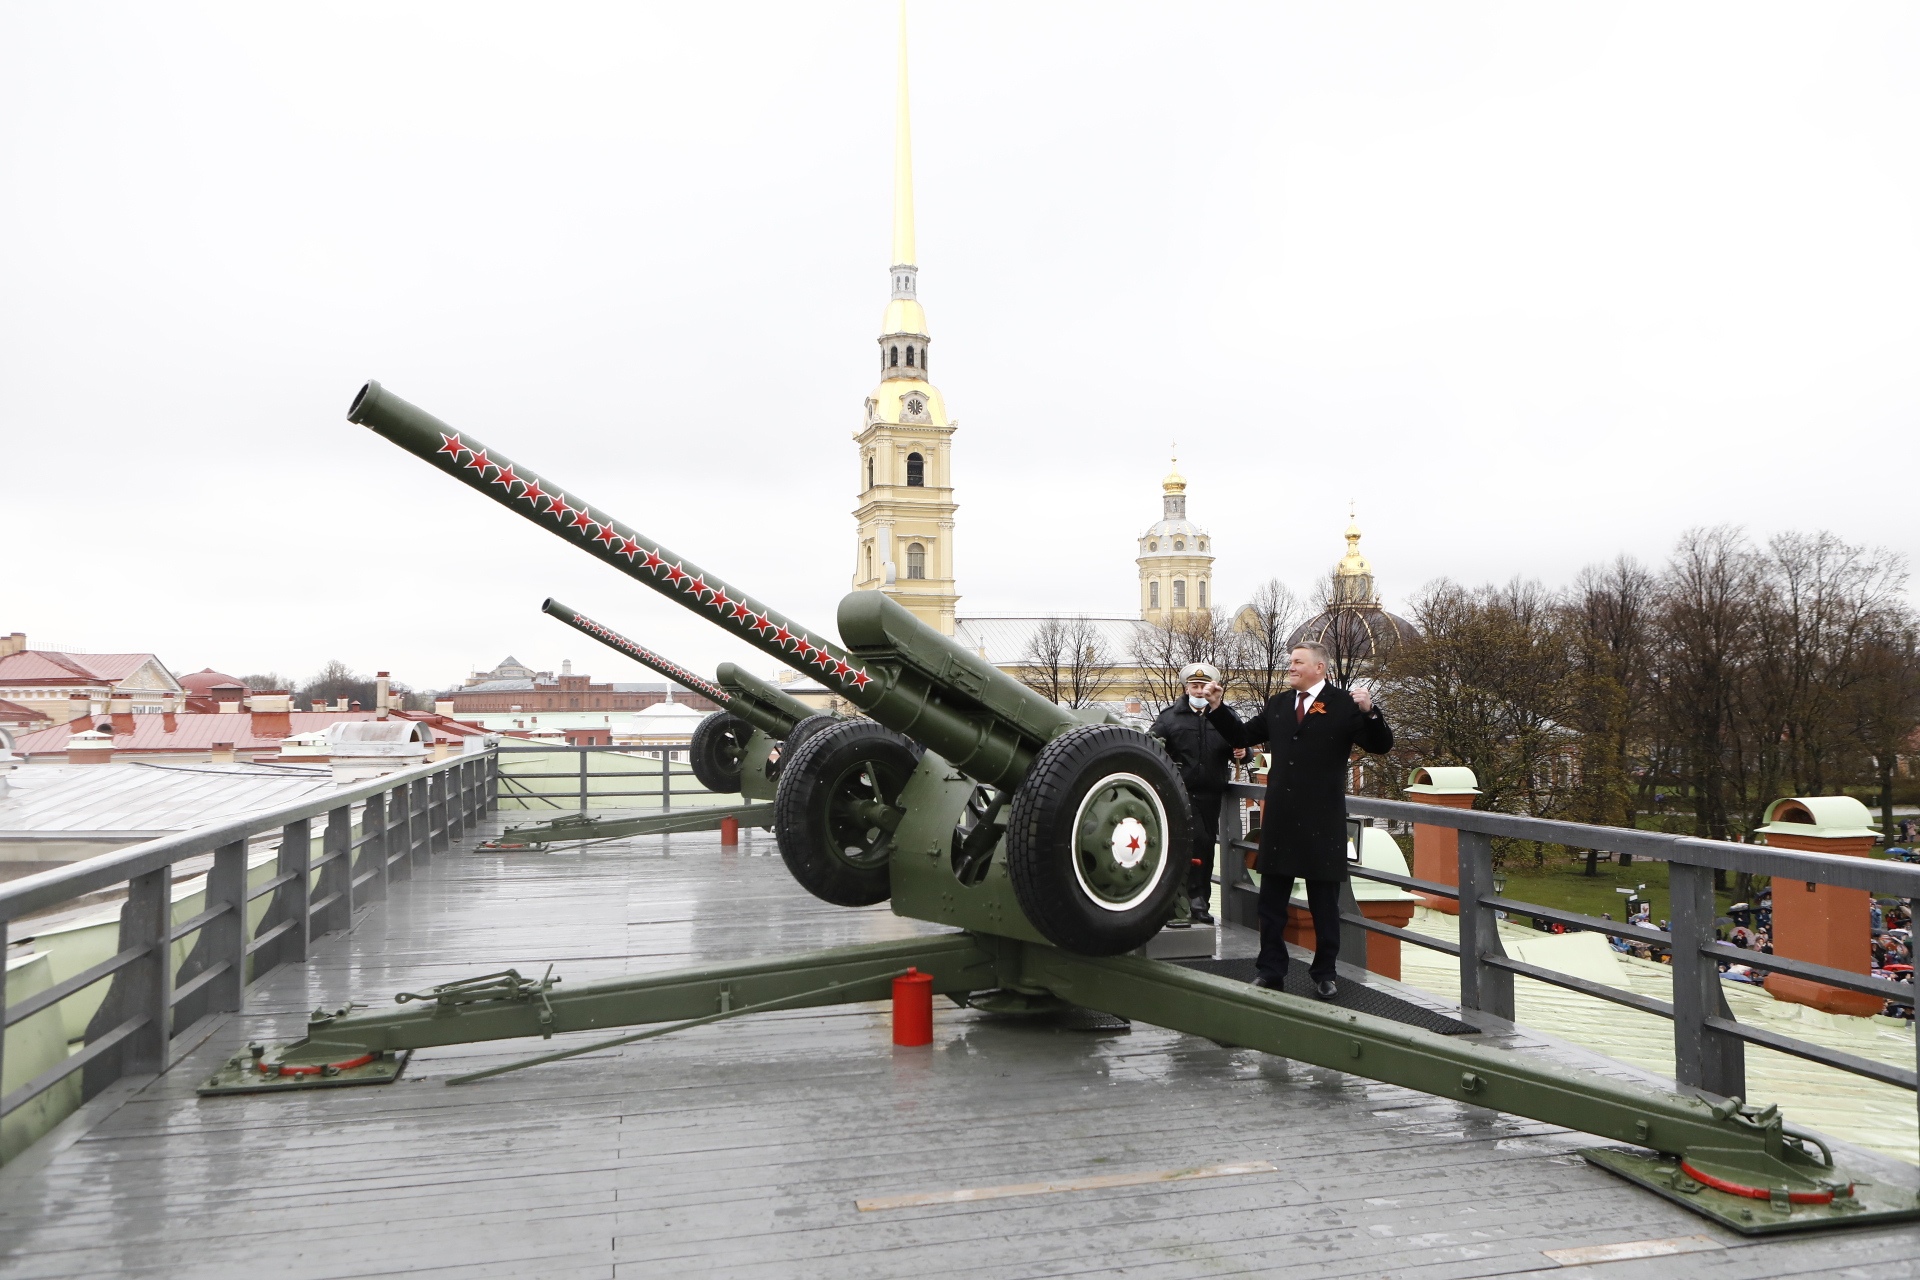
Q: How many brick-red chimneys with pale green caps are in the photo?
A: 4